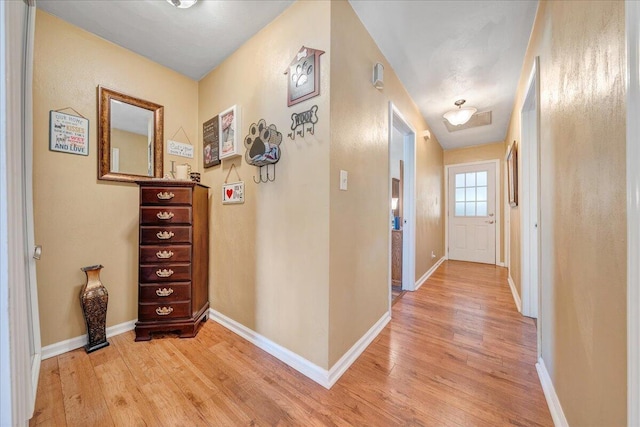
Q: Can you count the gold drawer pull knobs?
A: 7